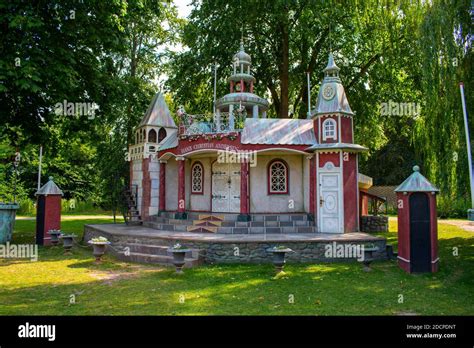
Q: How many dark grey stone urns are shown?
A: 6